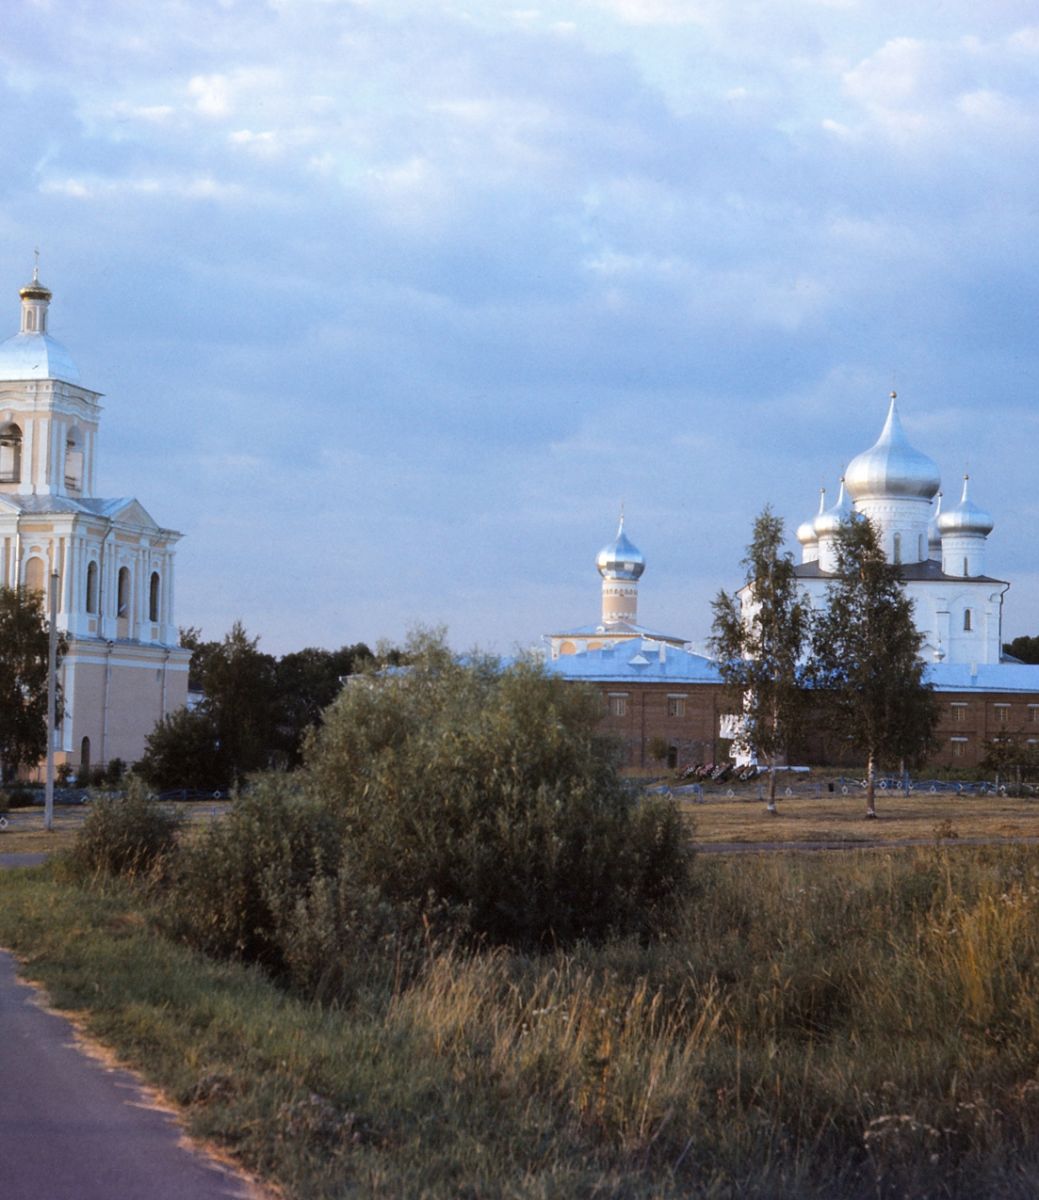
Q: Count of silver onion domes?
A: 6